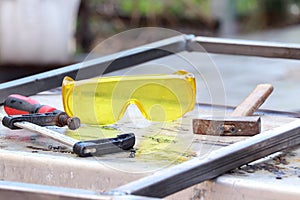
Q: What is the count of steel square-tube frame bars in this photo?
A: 4